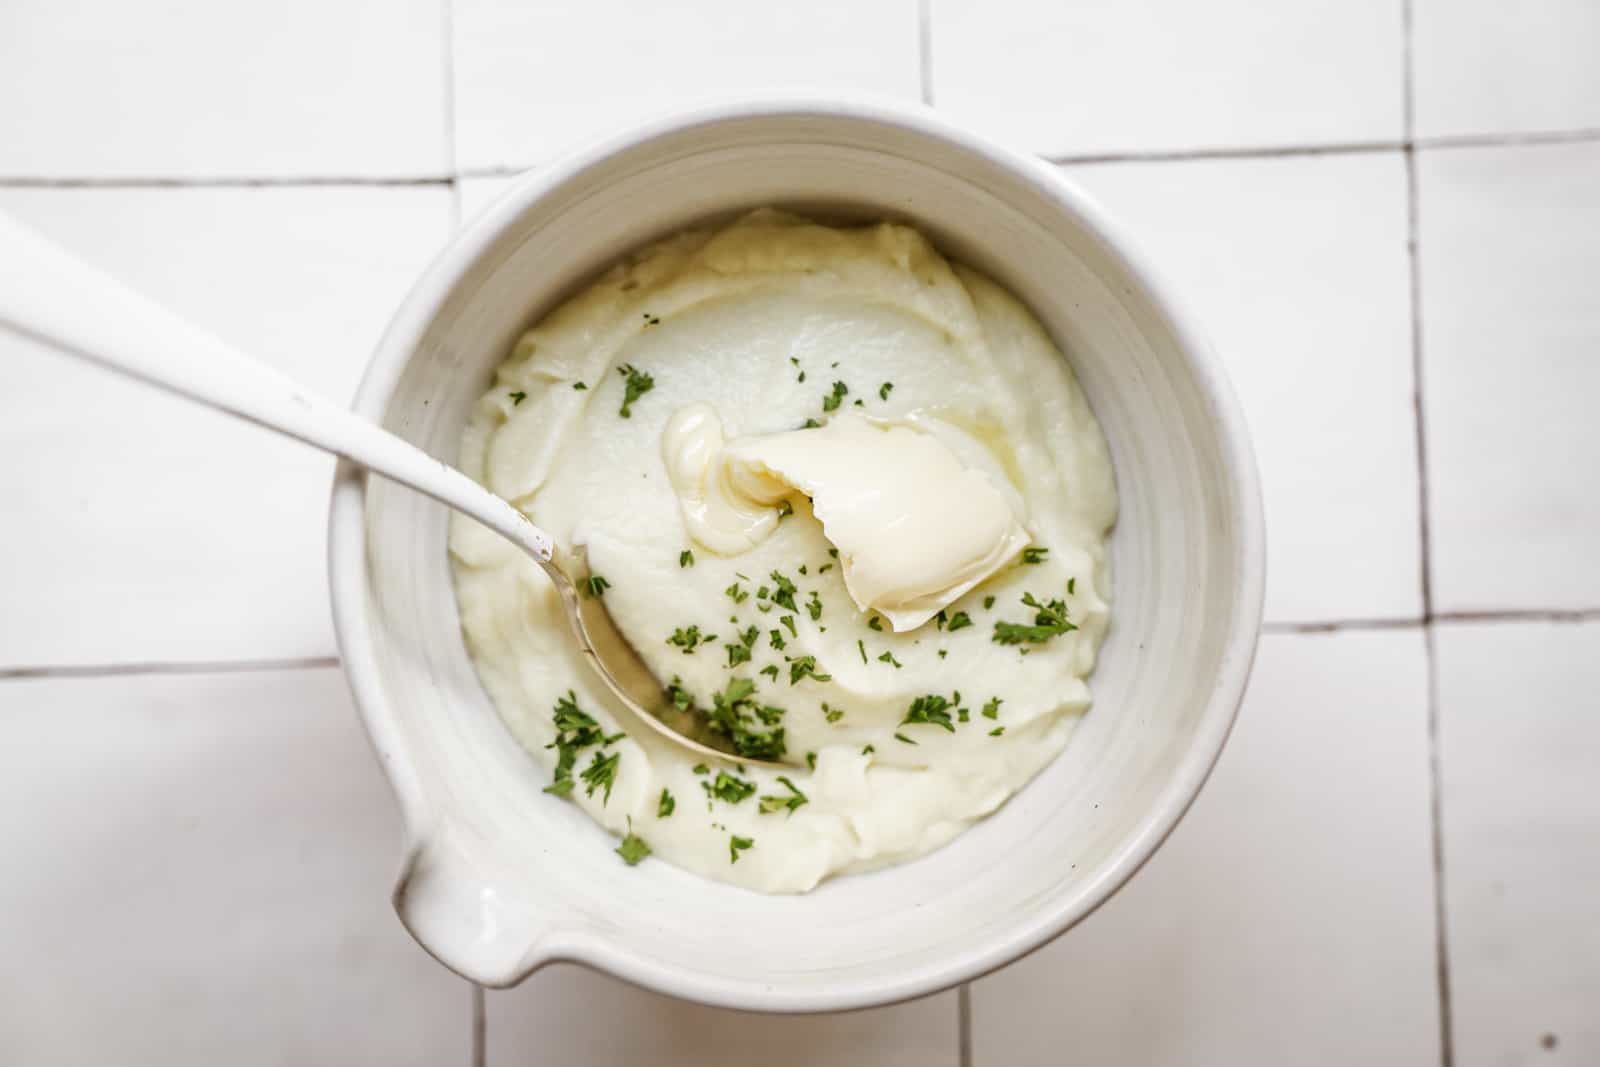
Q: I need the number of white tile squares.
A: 12